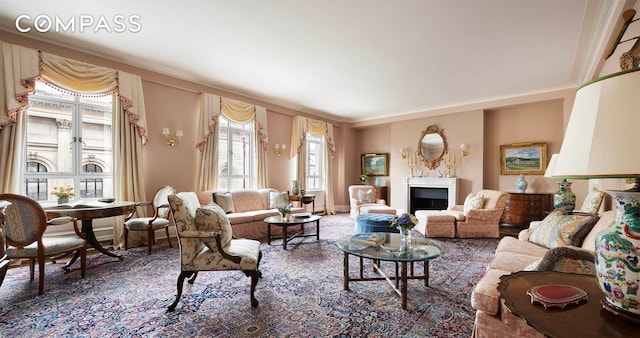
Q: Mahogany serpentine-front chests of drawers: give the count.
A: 1